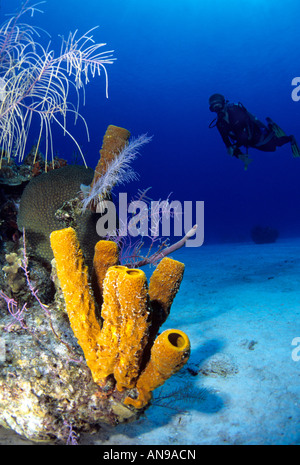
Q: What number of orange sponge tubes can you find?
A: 7